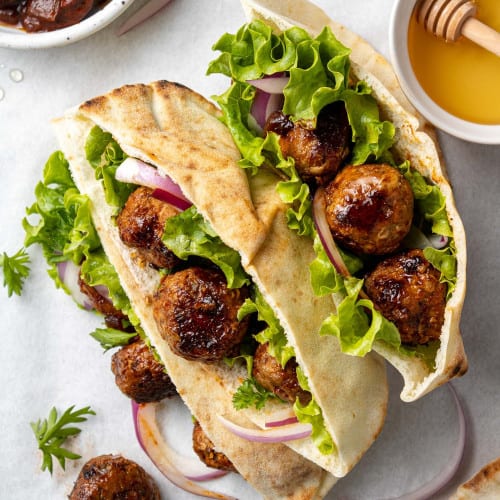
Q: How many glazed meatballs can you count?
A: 10